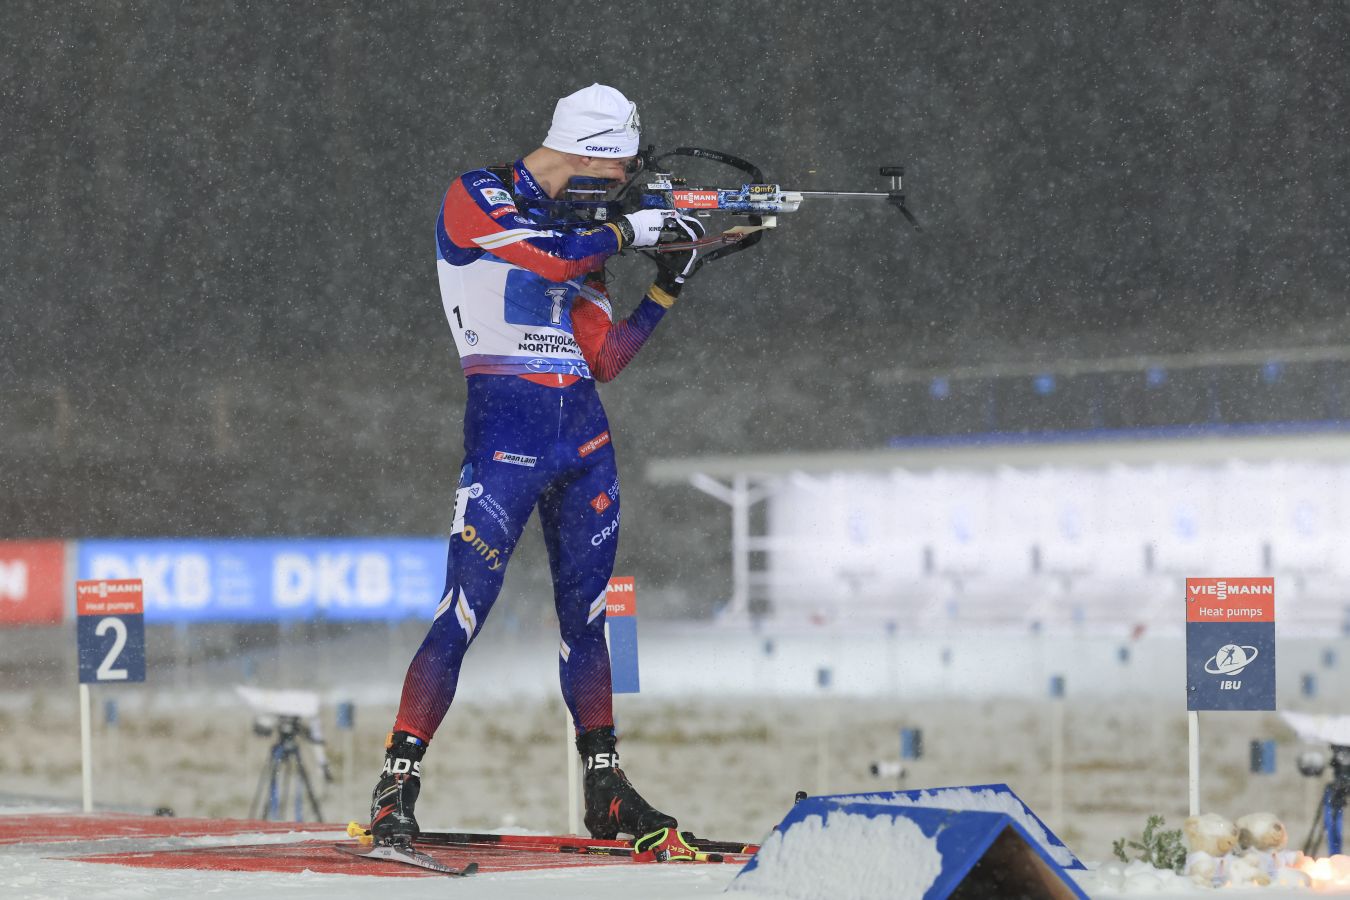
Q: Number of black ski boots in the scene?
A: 2